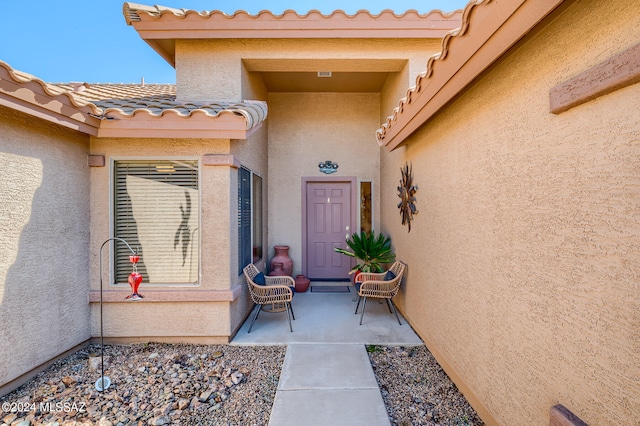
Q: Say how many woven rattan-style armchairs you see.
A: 2